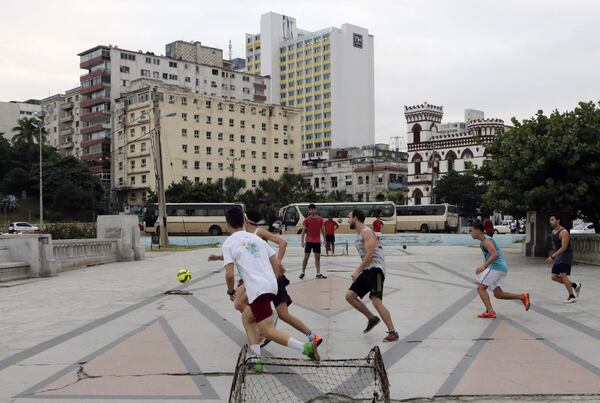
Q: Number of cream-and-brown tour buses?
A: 3